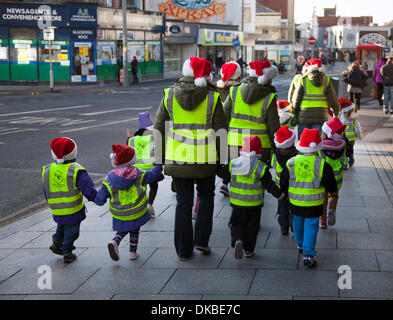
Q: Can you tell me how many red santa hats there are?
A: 12